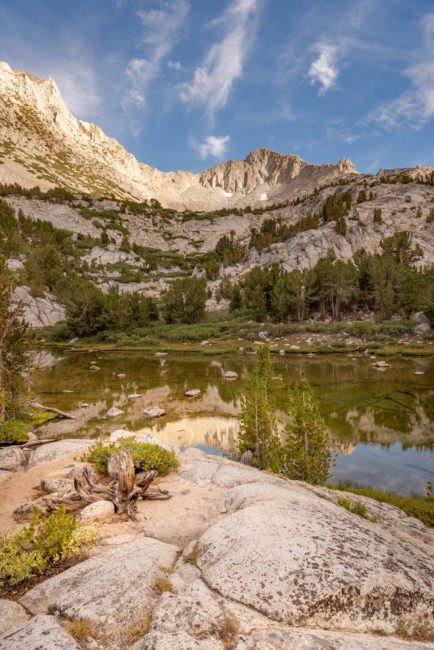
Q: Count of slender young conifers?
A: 2